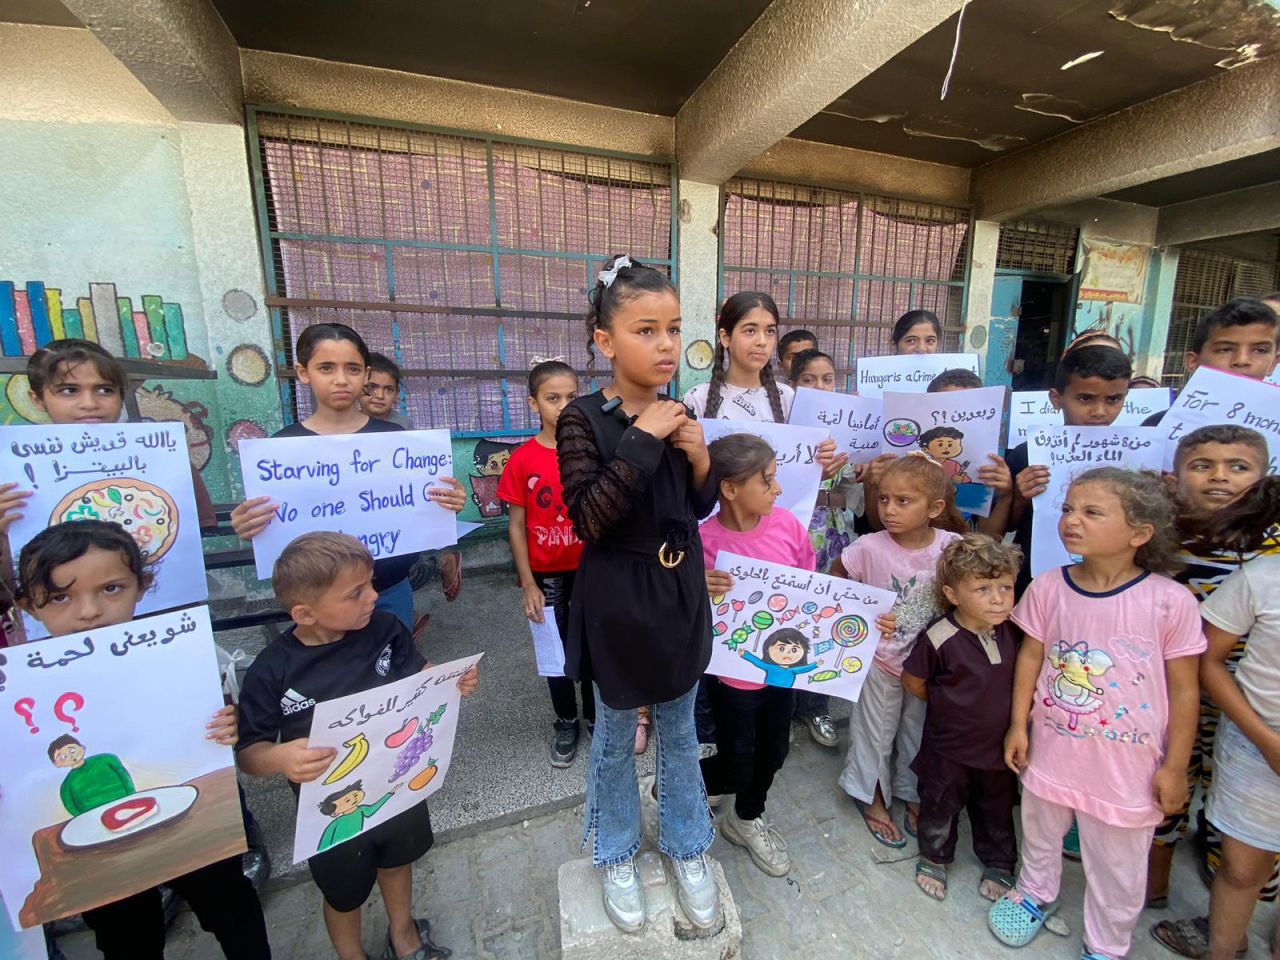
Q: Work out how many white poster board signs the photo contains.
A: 12